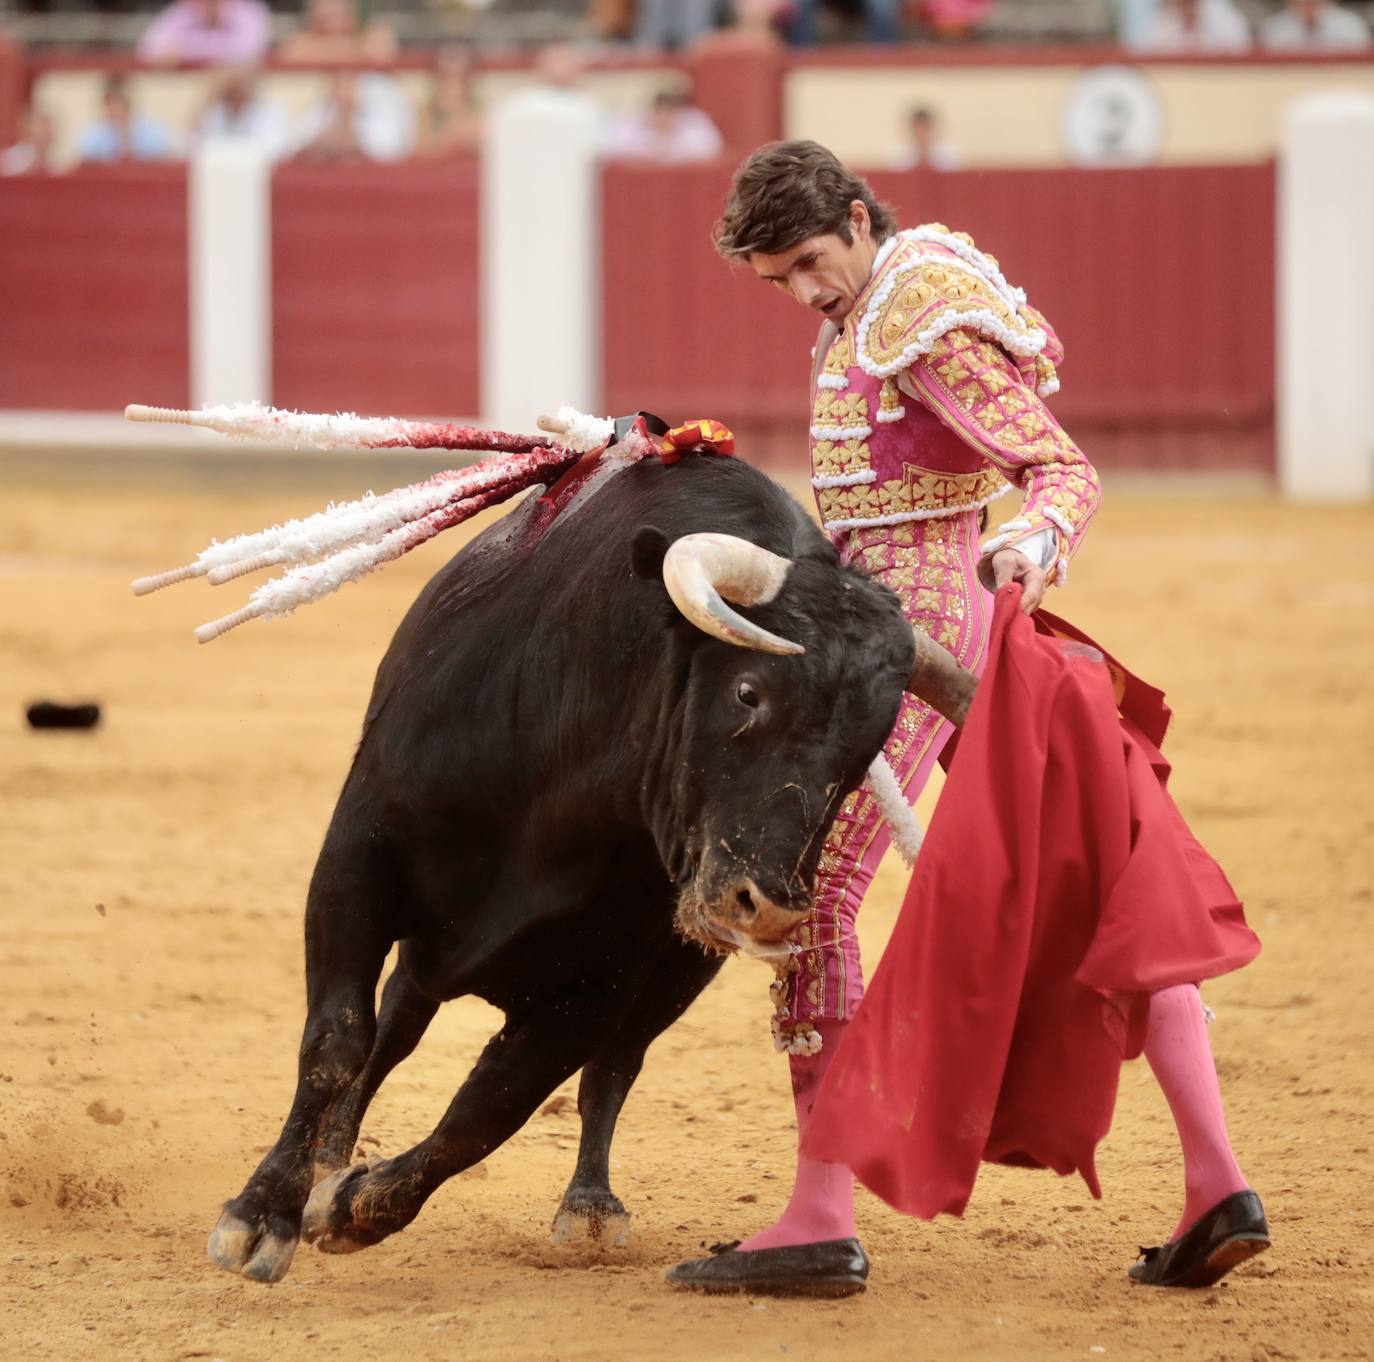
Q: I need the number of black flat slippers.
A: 2